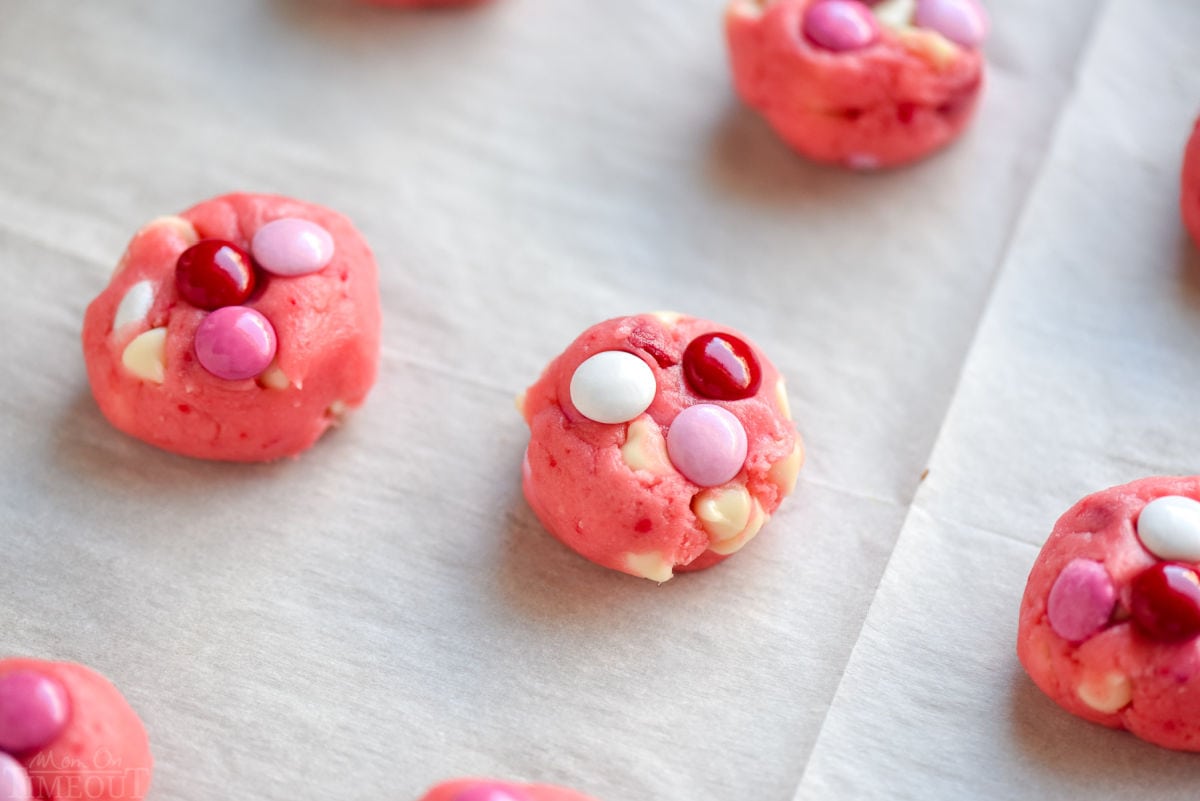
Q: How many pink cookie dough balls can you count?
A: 8